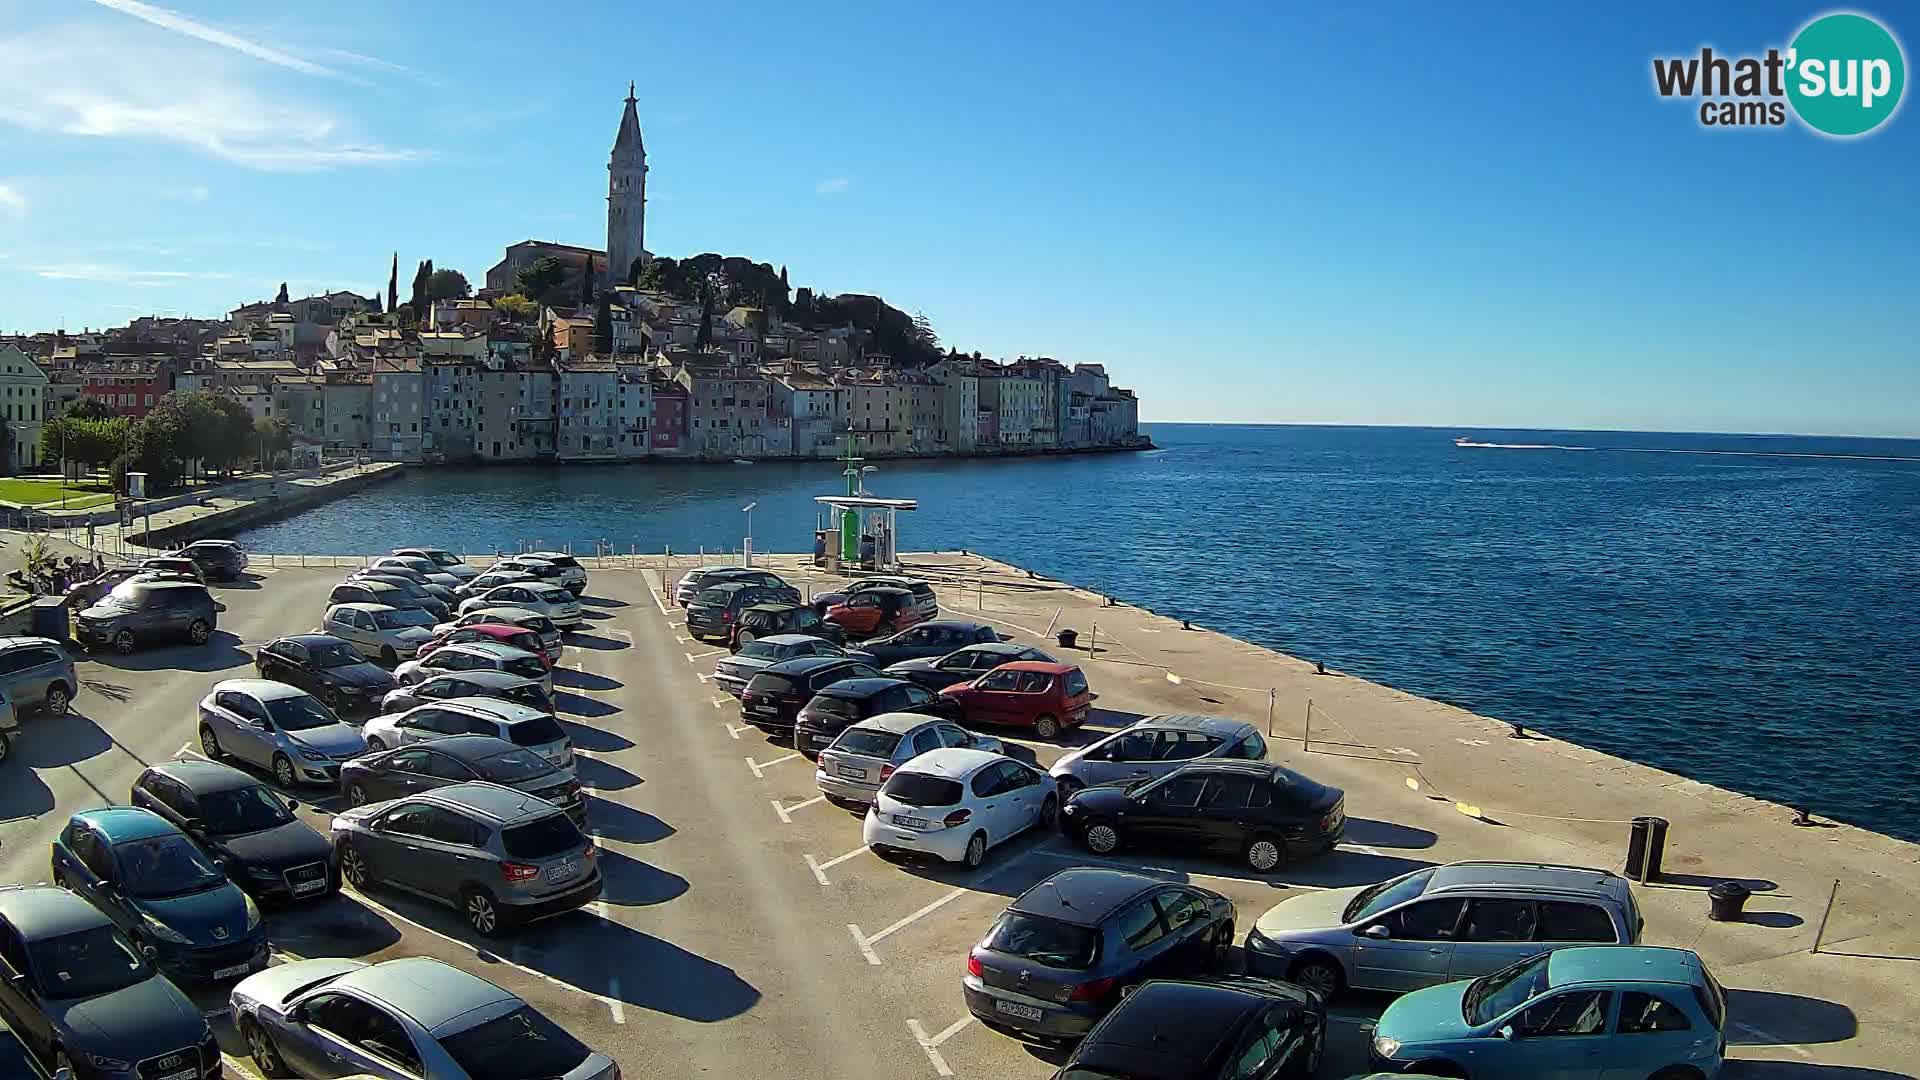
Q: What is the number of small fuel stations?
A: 1